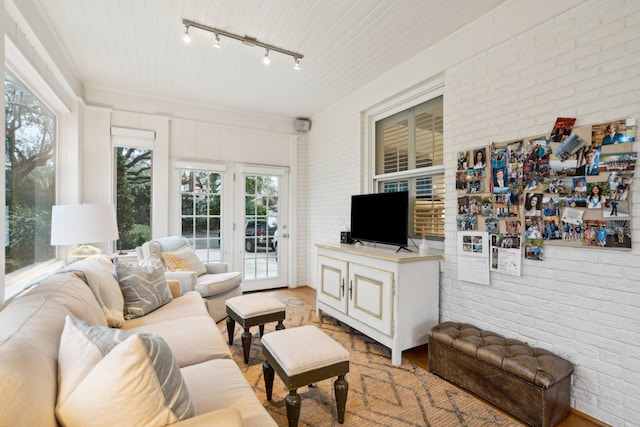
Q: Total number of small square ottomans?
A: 2